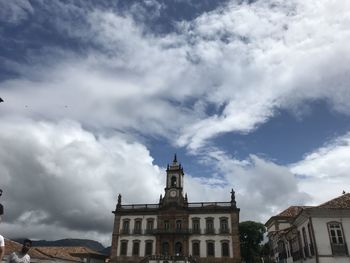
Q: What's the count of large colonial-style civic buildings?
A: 1